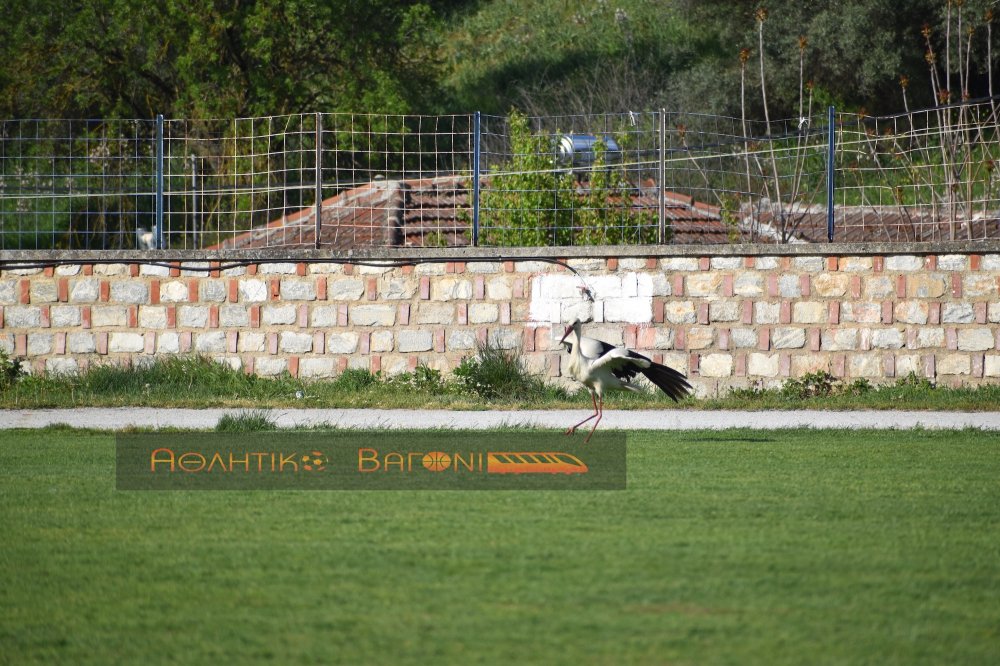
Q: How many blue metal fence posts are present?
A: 3